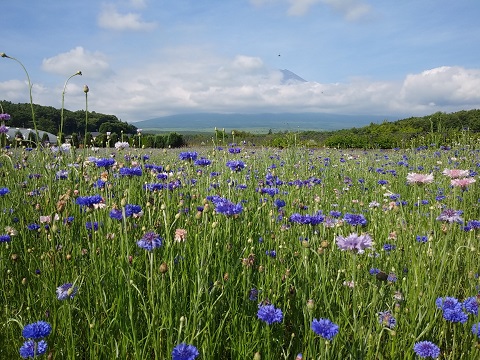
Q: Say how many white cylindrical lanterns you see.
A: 0